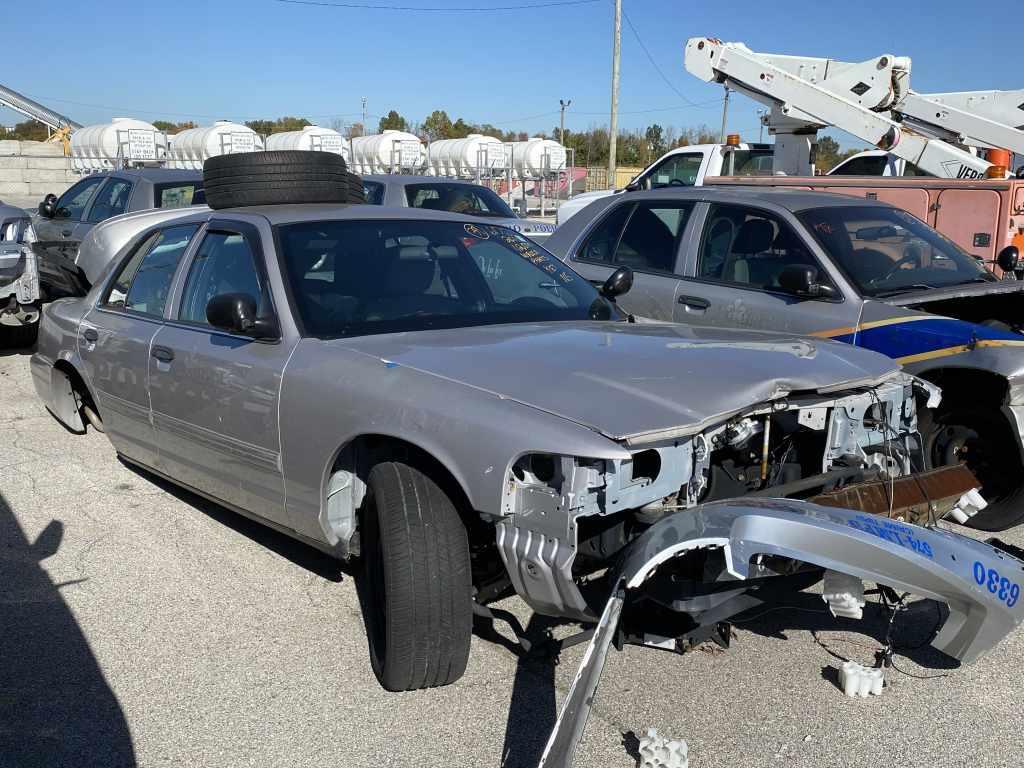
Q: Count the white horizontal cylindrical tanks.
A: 6